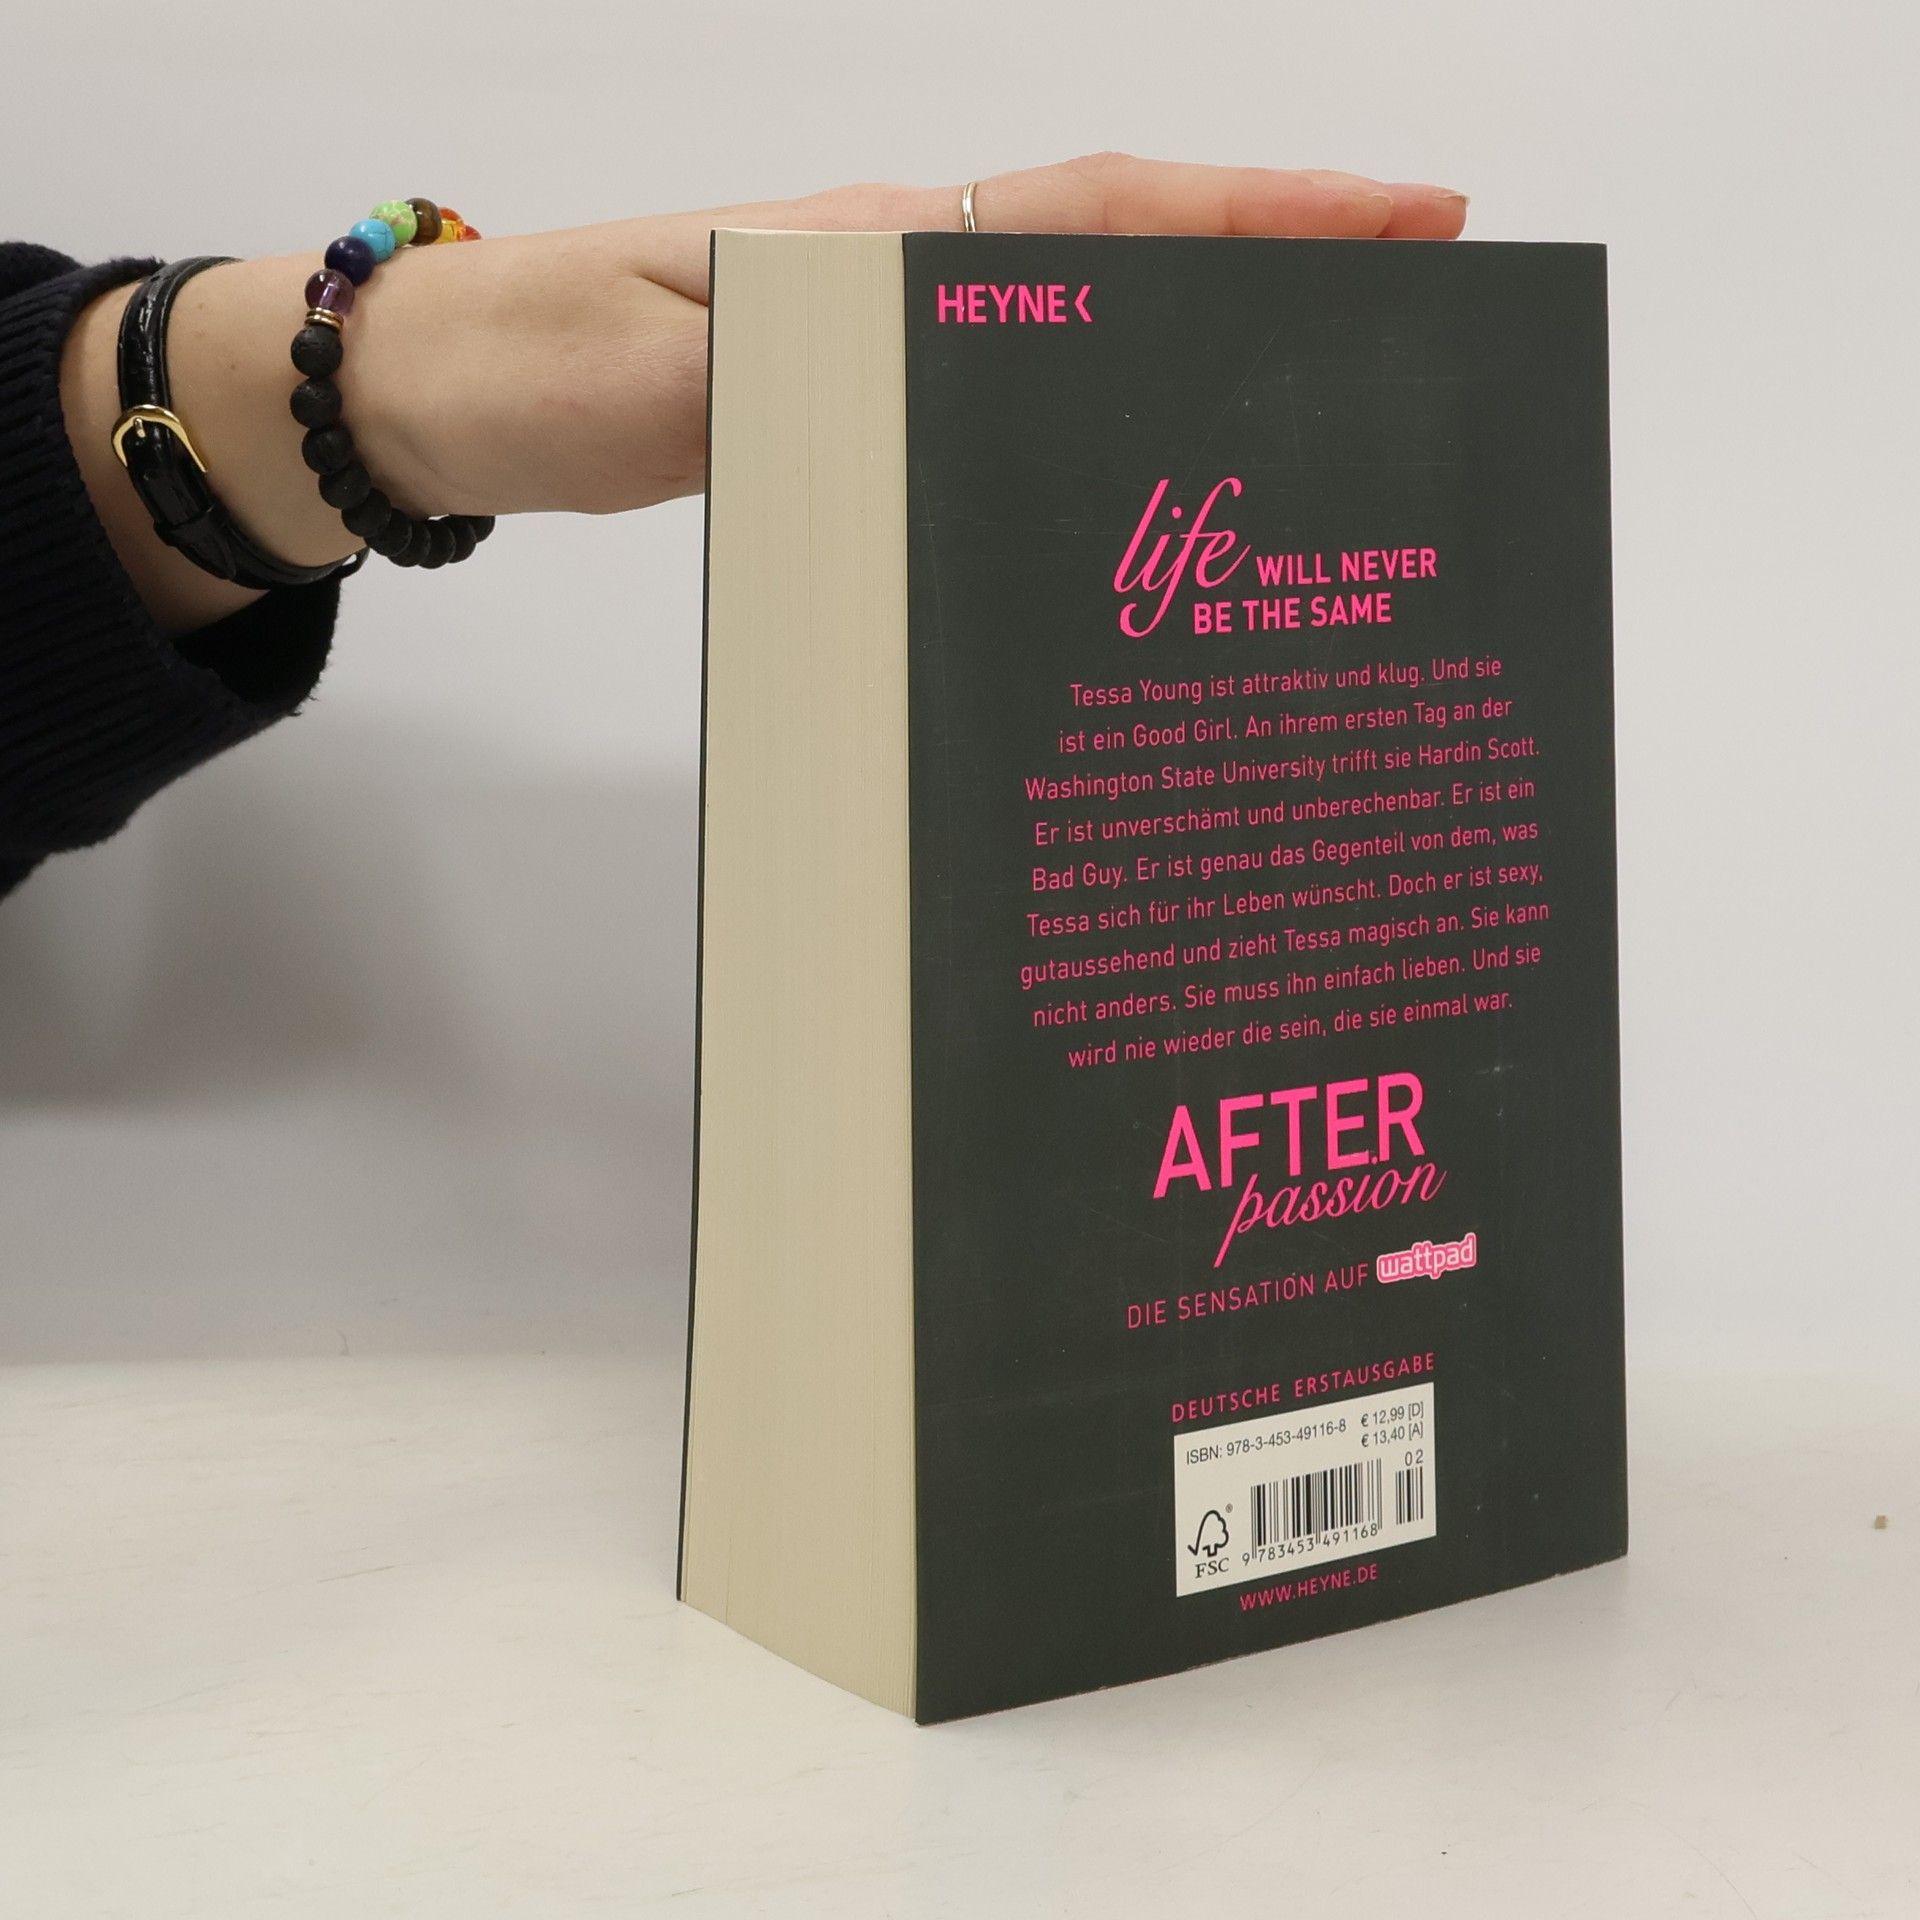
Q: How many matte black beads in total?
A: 10